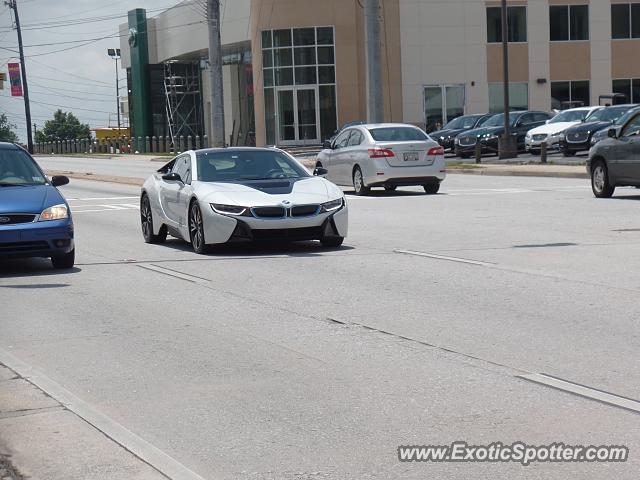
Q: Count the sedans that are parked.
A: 5